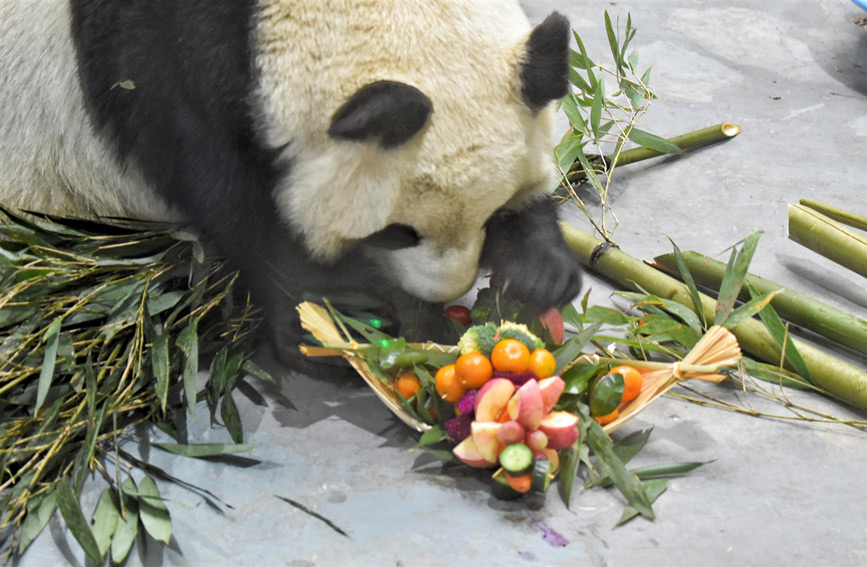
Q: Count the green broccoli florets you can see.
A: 2